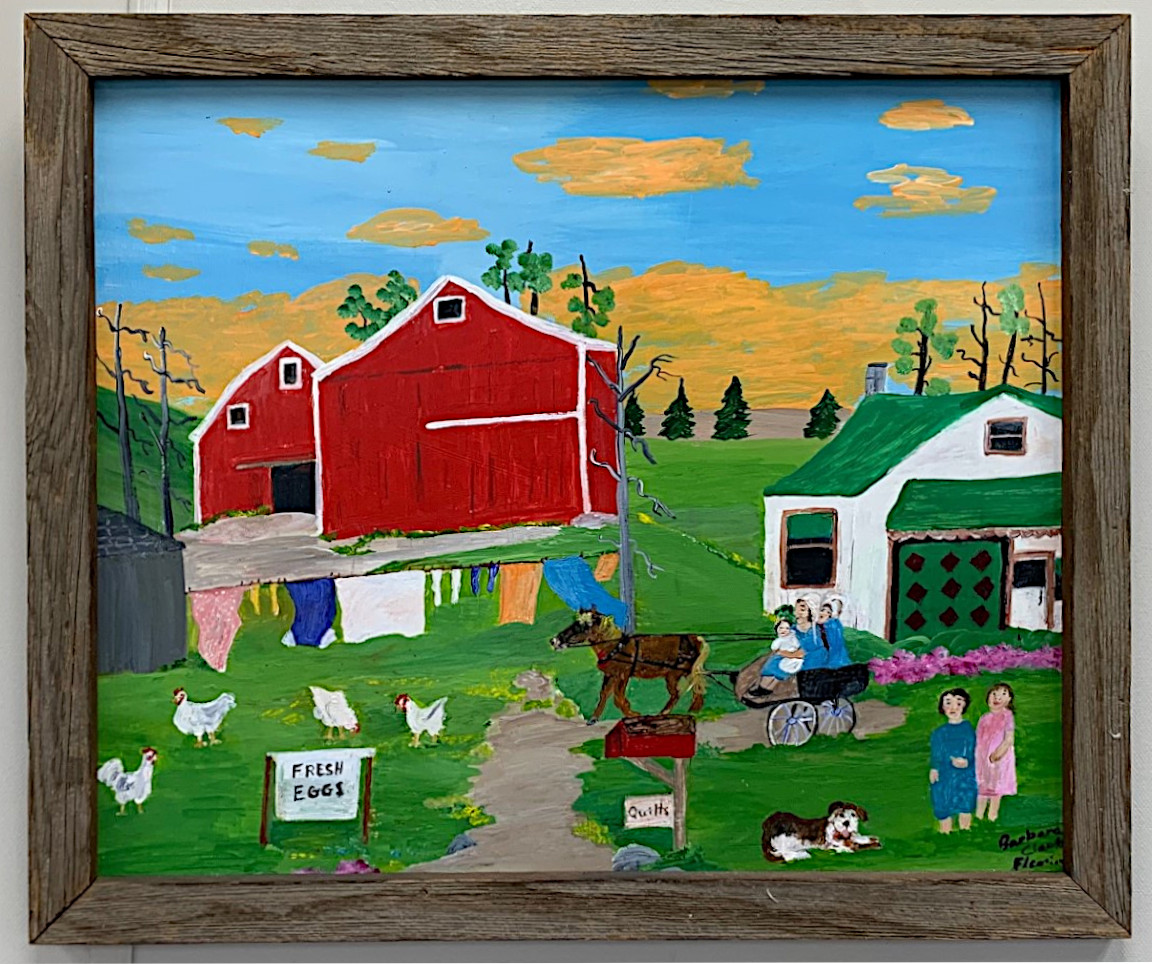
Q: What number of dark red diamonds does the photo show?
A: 9